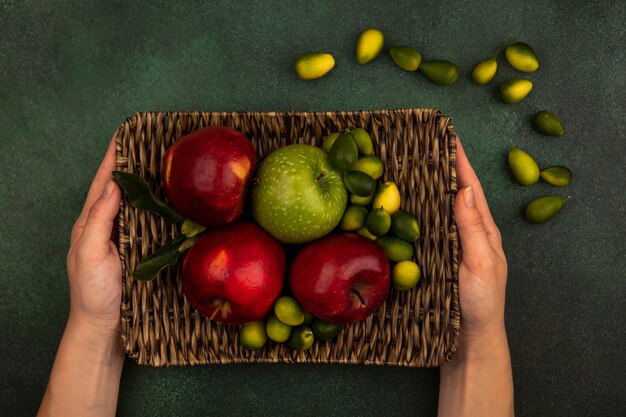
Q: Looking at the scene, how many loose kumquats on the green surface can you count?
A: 11